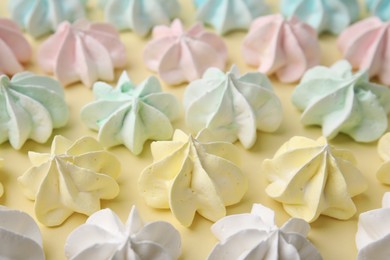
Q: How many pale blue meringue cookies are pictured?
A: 5